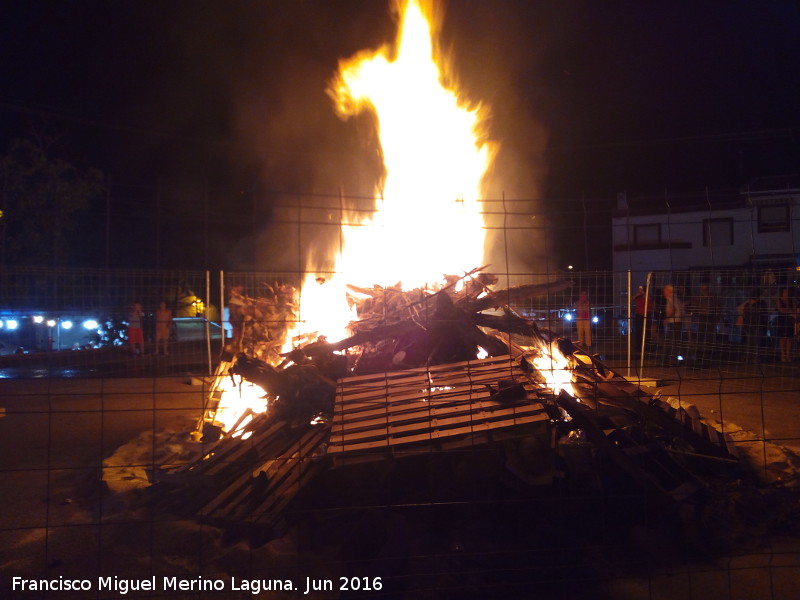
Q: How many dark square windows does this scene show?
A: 3